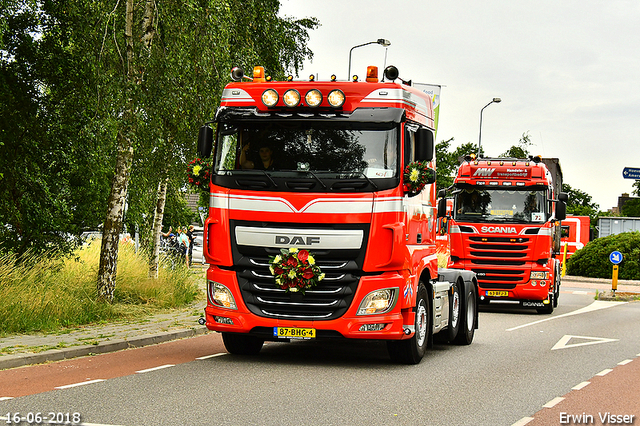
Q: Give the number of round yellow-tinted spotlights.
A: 4